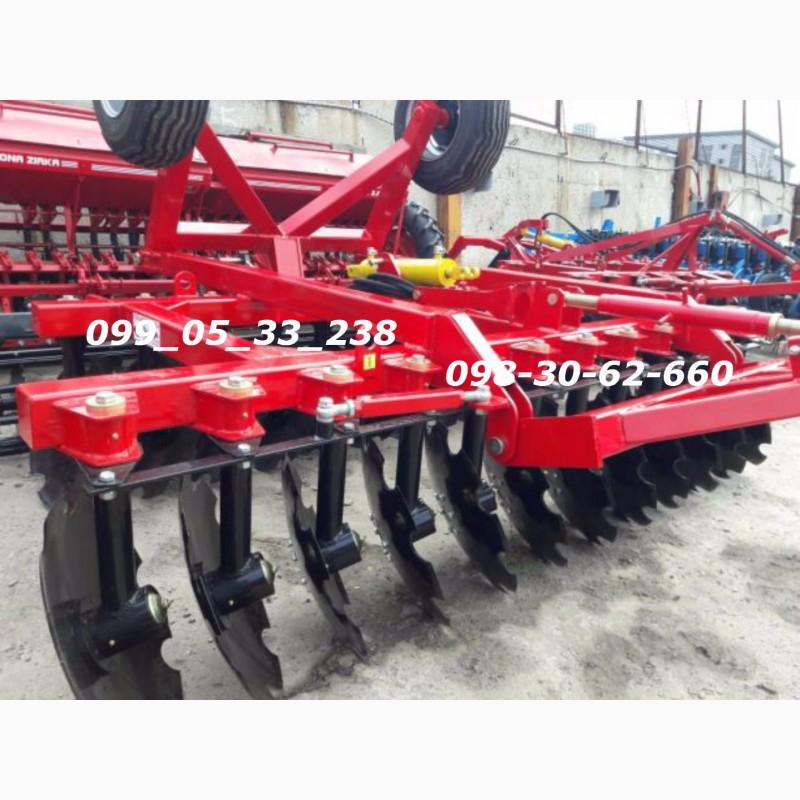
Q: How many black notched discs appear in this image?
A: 12